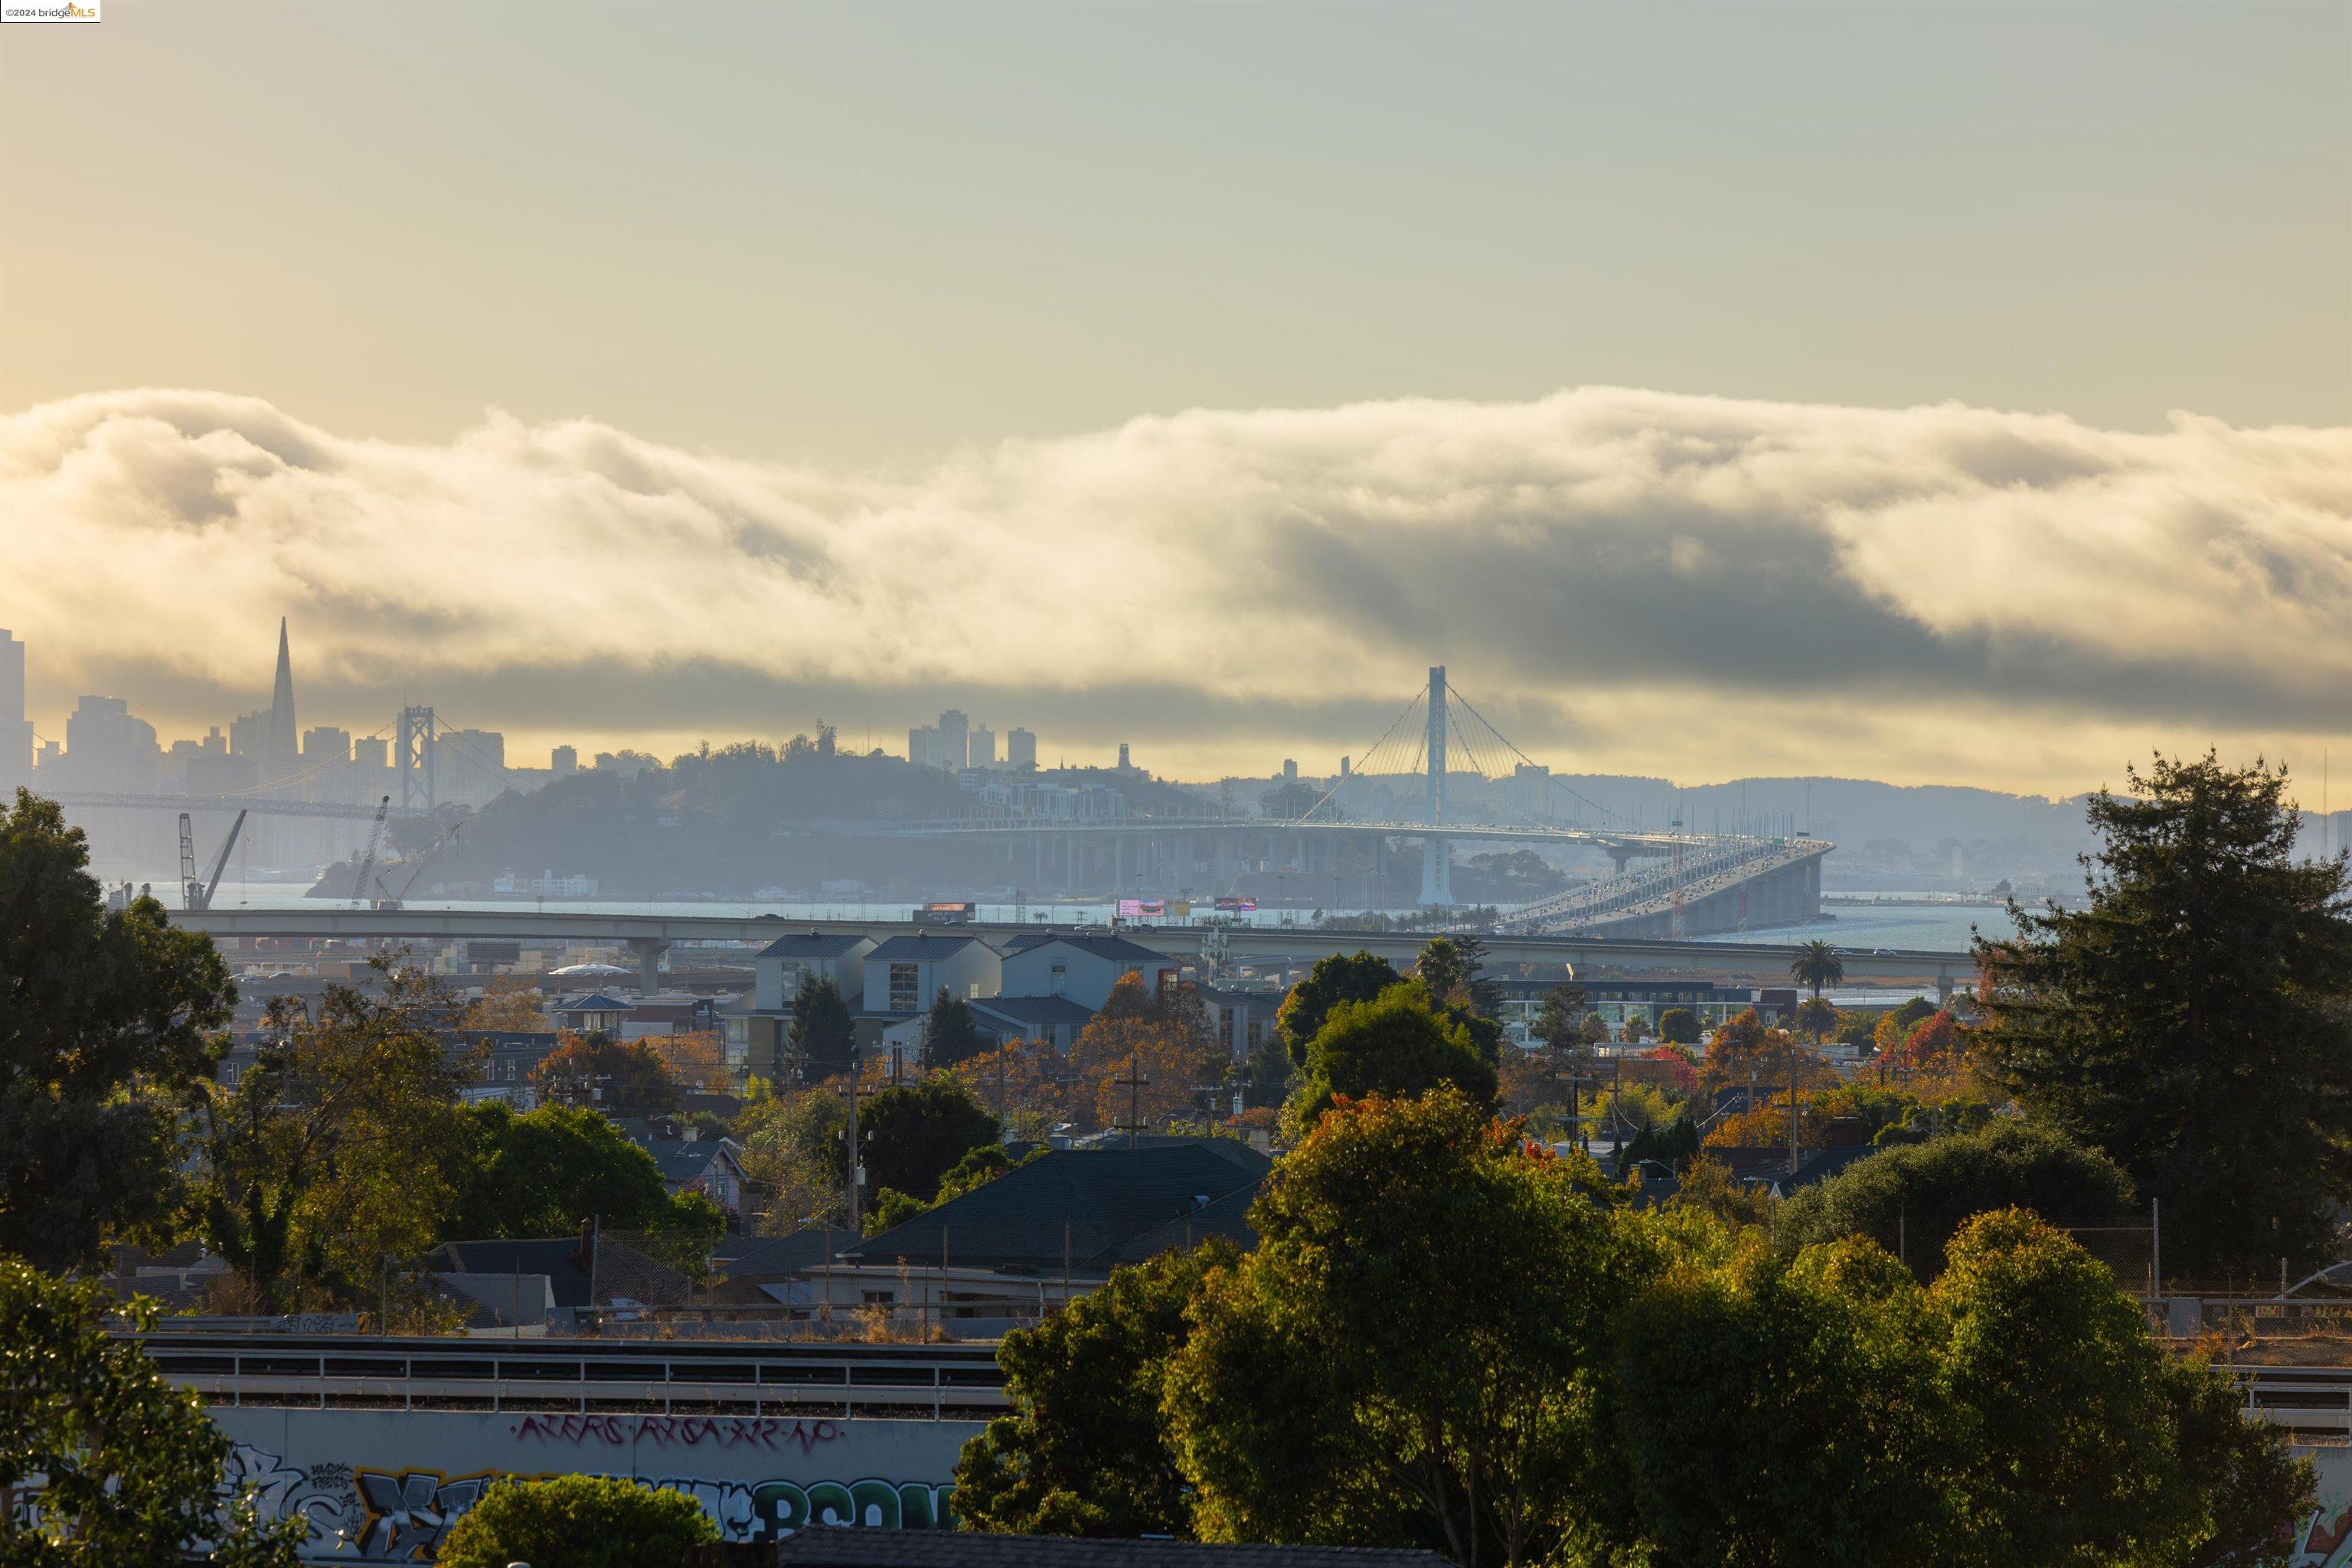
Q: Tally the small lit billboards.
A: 3